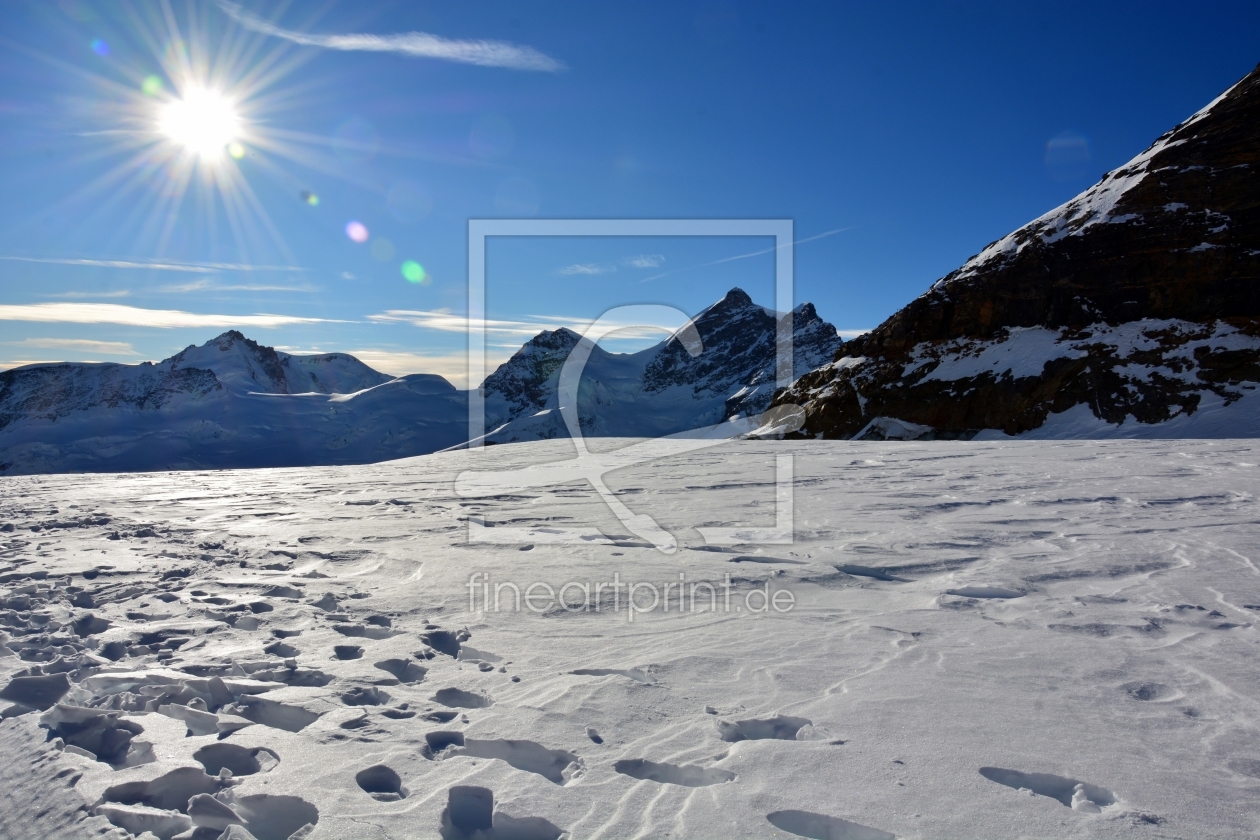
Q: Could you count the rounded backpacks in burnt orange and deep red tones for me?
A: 0